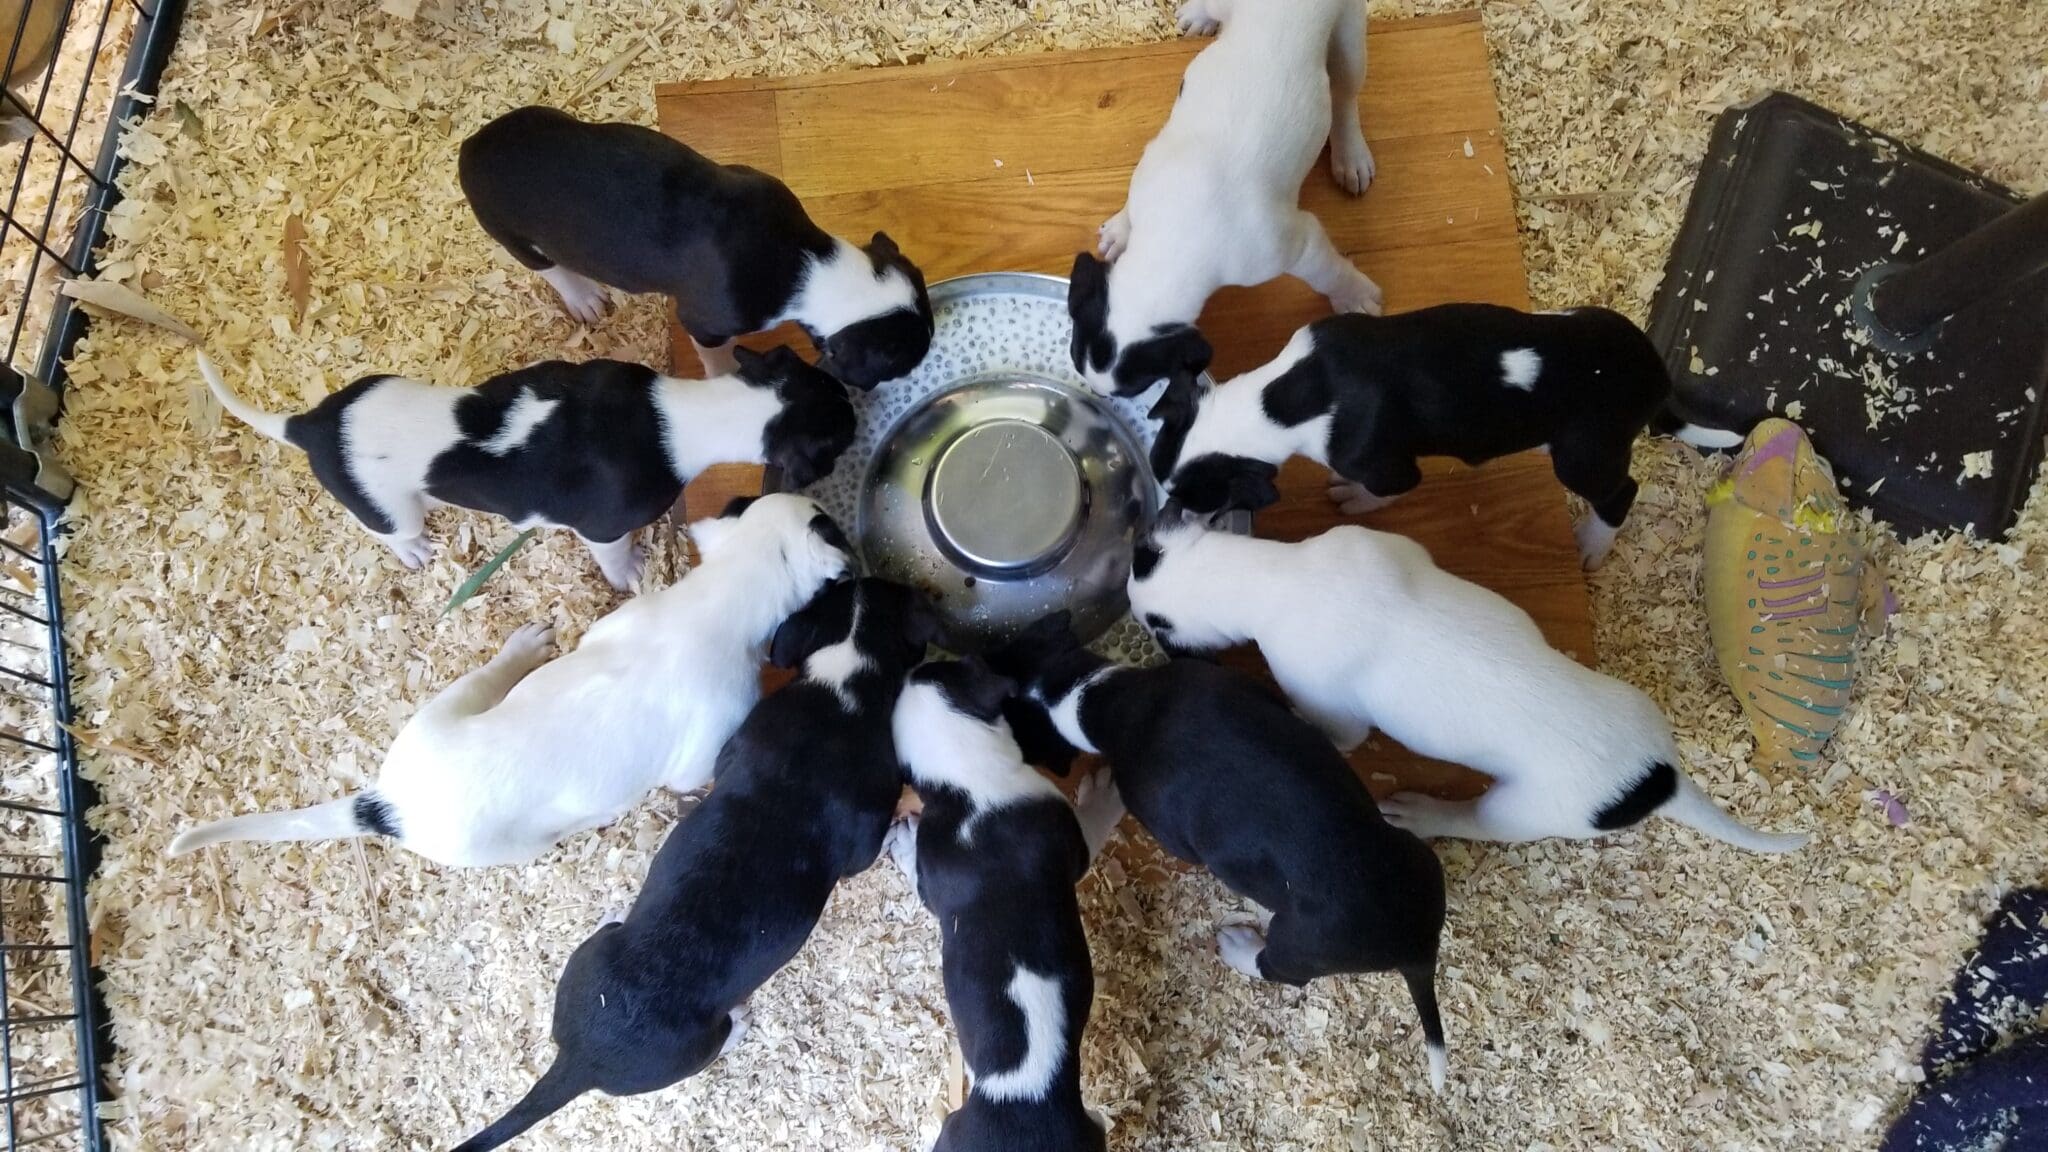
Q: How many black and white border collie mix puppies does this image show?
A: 9